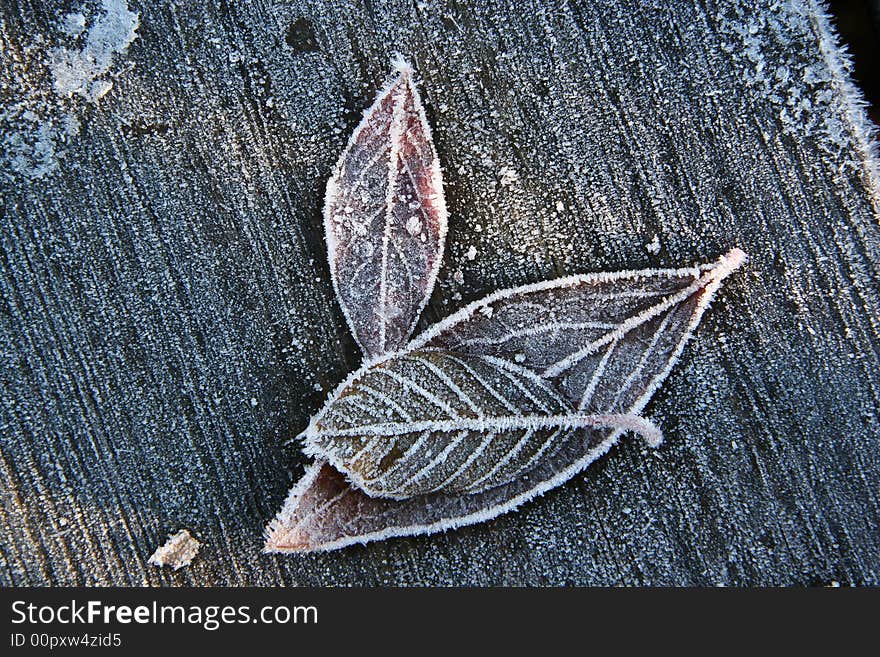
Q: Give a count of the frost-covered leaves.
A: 3